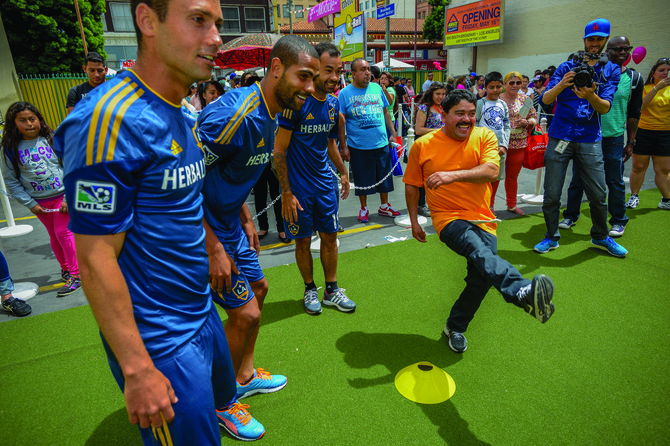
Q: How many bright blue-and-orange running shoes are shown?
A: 2